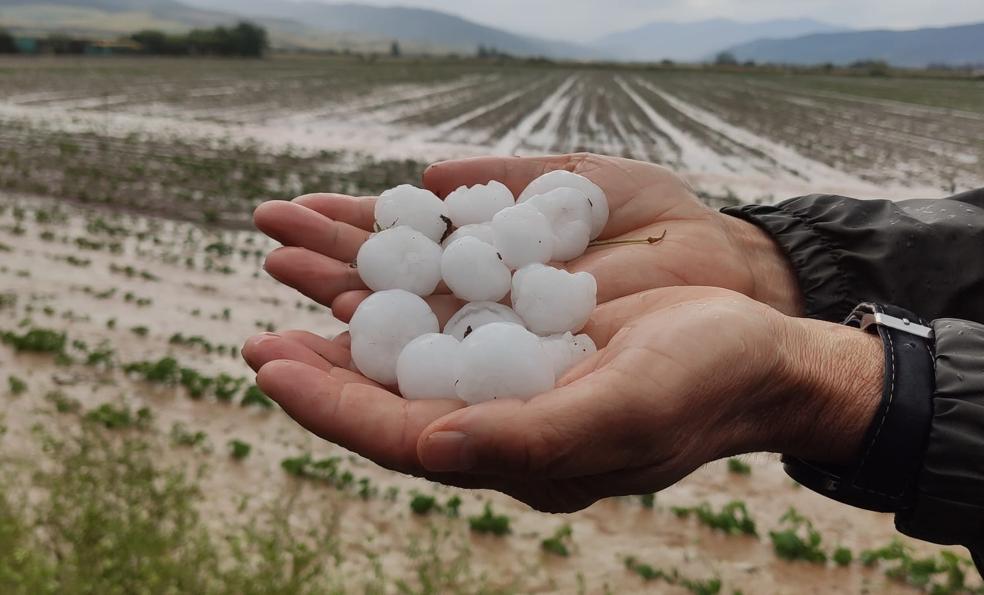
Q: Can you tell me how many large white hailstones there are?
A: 14